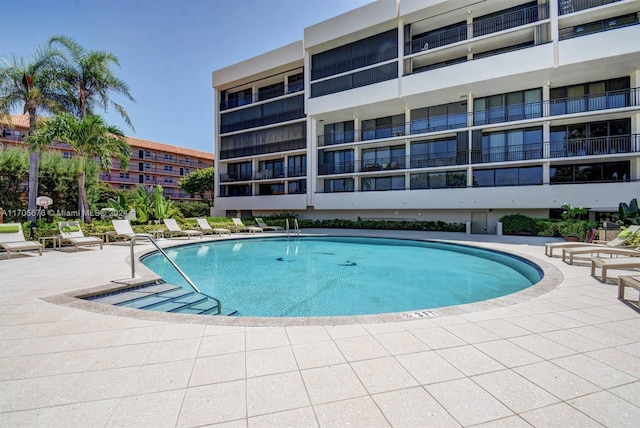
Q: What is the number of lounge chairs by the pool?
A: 11